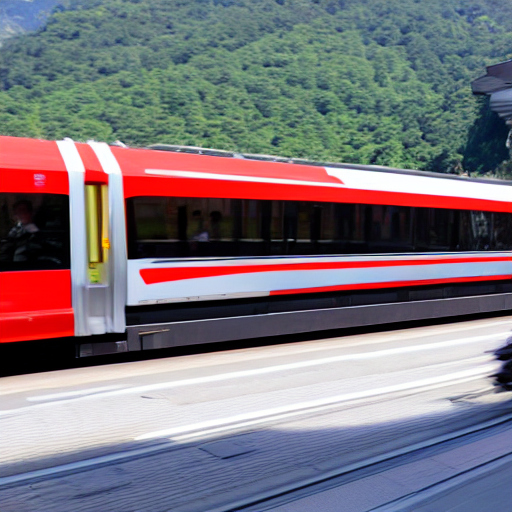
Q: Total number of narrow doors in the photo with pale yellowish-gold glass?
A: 1